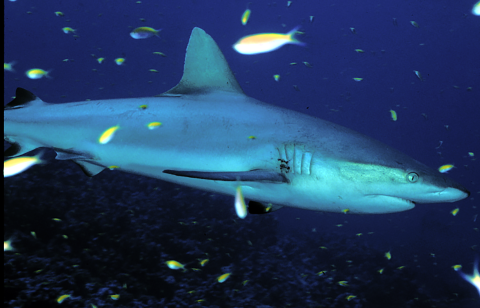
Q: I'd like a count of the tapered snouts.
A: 1